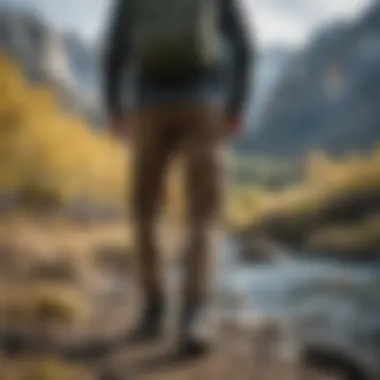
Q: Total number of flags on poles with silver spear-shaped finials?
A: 0